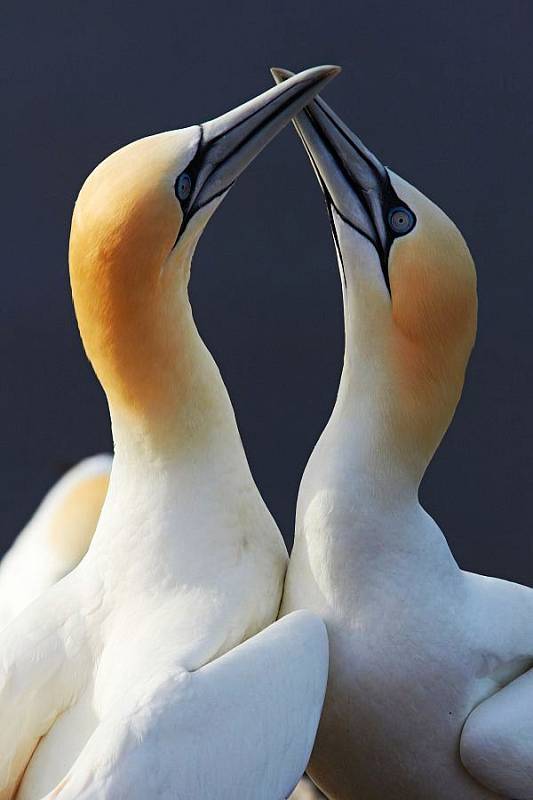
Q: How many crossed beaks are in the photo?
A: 2